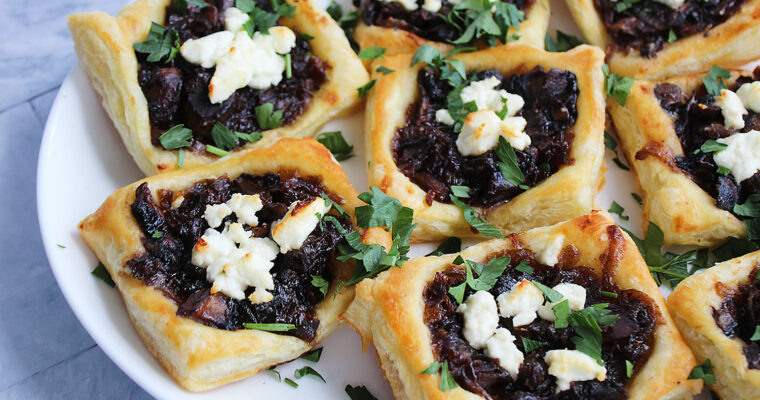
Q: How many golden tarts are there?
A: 8